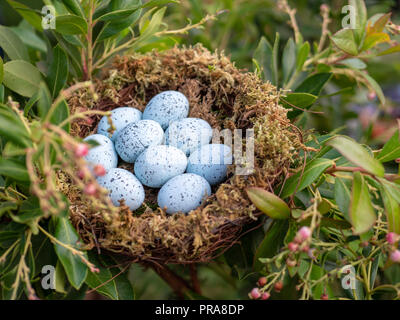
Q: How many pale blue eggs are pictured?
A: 9